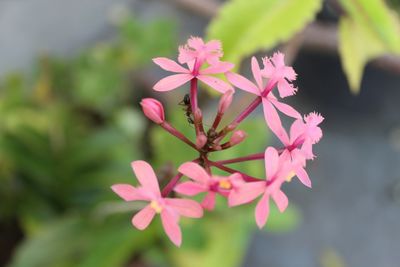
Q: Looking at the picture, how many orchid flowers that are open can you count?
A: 6